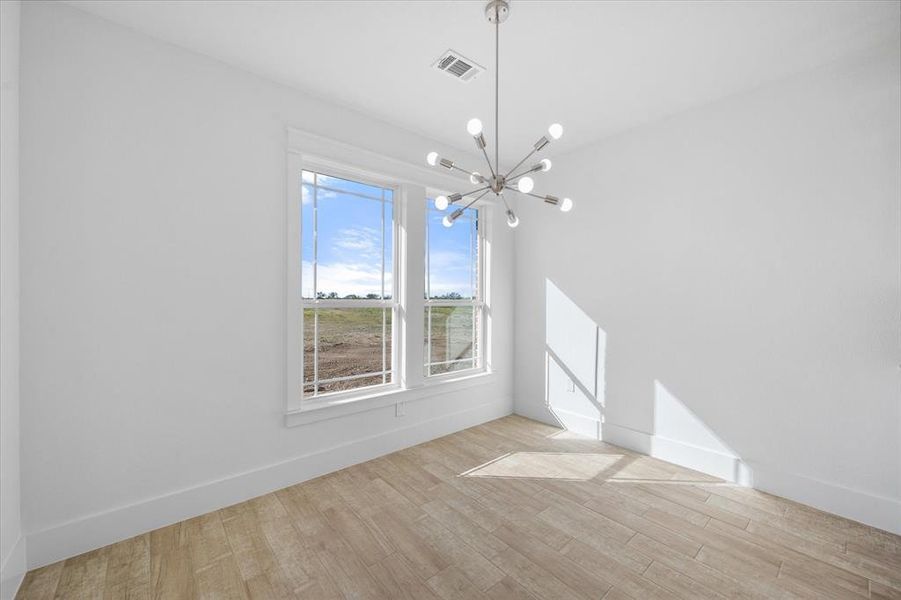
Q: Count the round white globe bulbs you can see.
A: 10